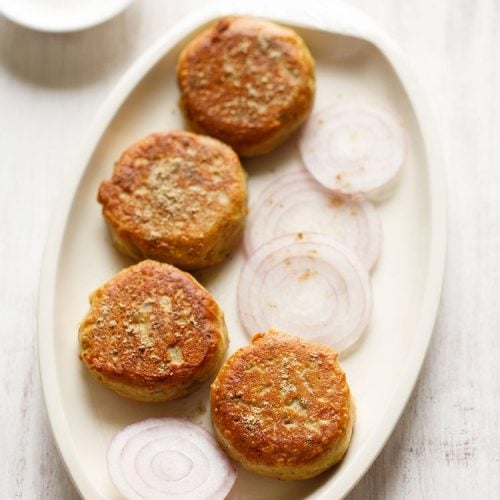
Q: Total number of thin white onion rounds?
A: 4